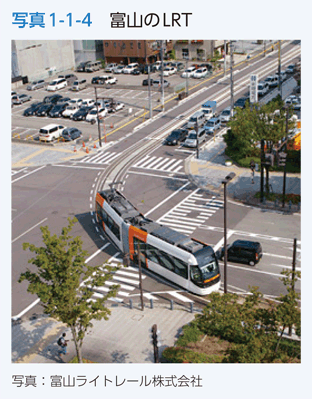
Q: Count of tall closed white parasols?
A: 0